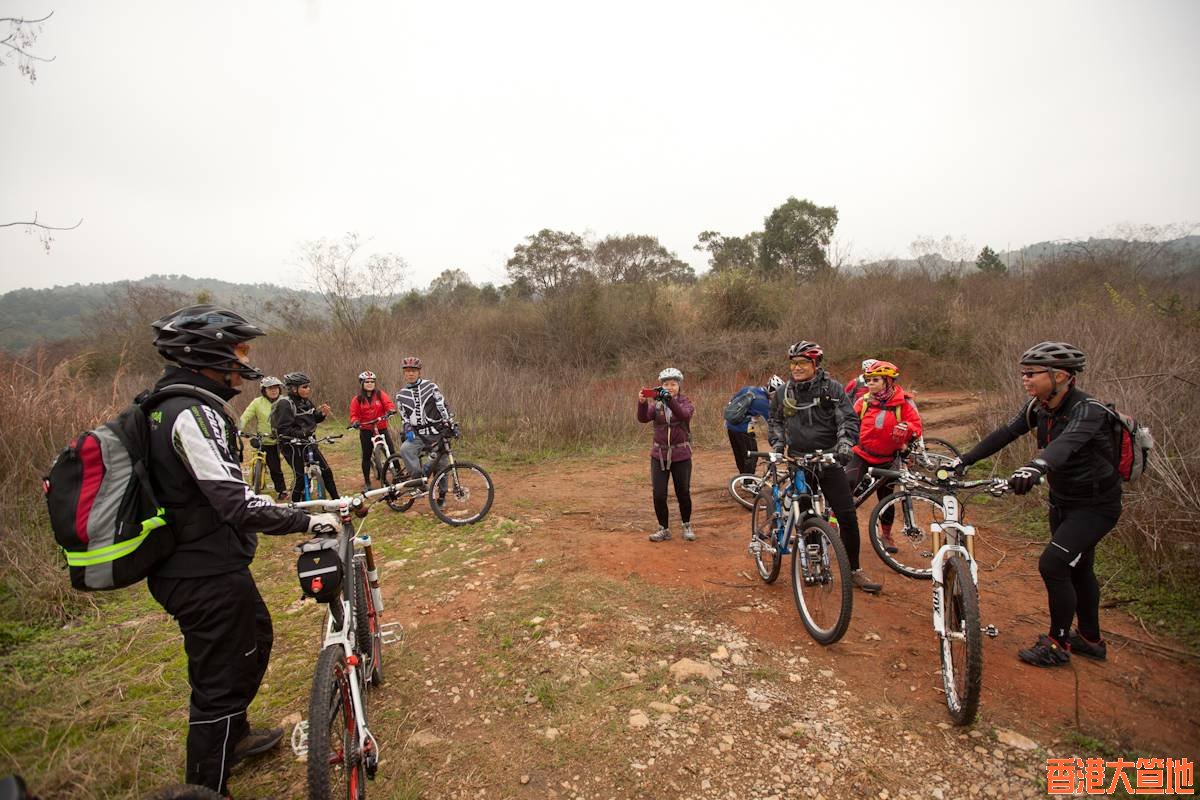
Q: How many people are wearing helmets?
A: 11